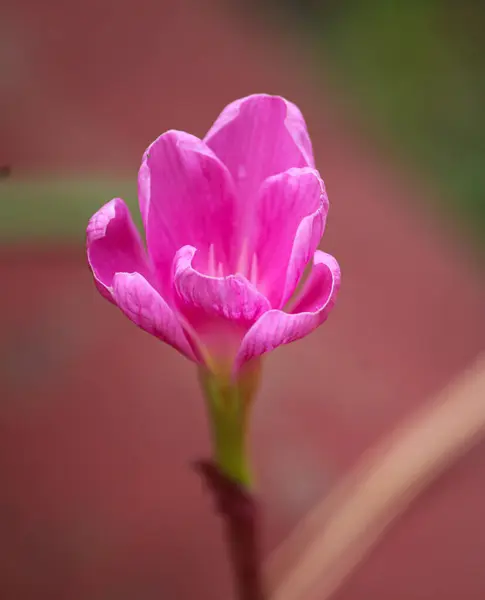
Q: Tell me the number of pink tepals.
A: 6